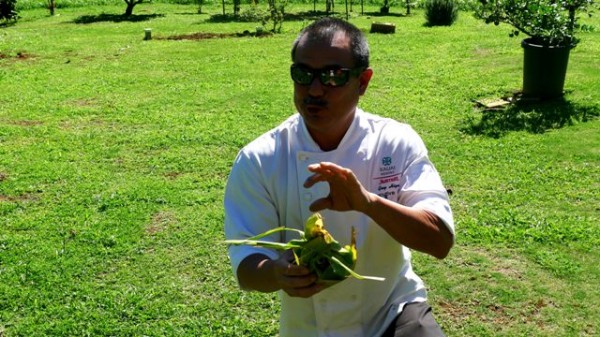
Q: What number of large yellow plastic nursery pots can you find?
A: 0